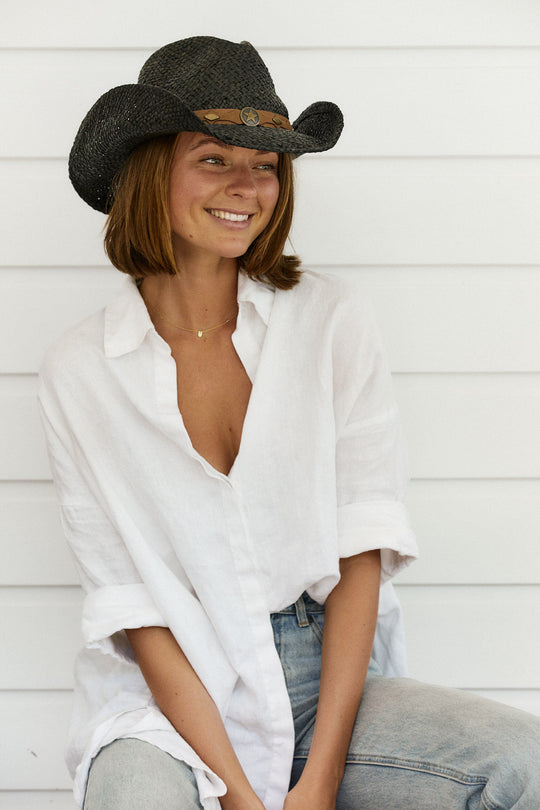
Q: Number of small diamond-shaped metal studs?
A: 2